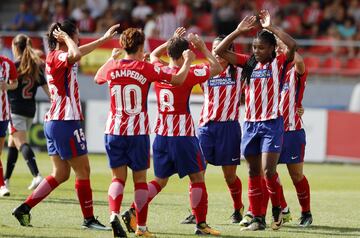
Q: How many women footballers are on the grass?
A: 8